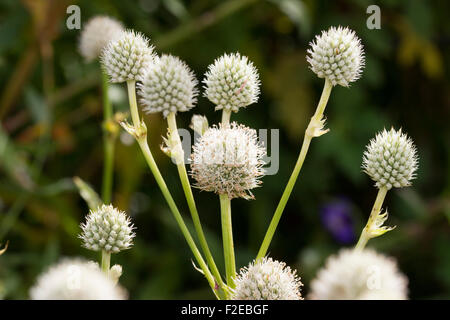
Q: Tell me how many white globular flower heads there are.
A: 11